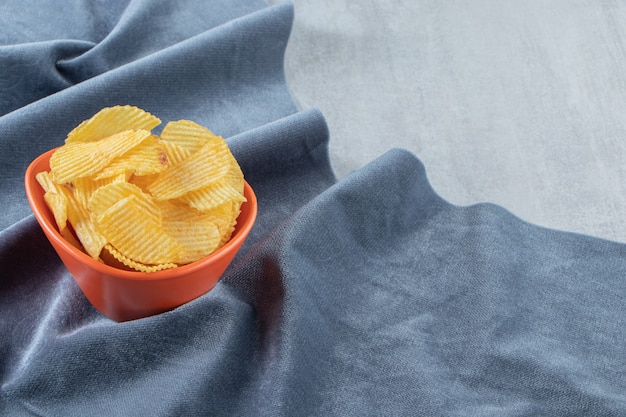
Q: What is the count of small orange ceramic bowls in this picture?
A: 1